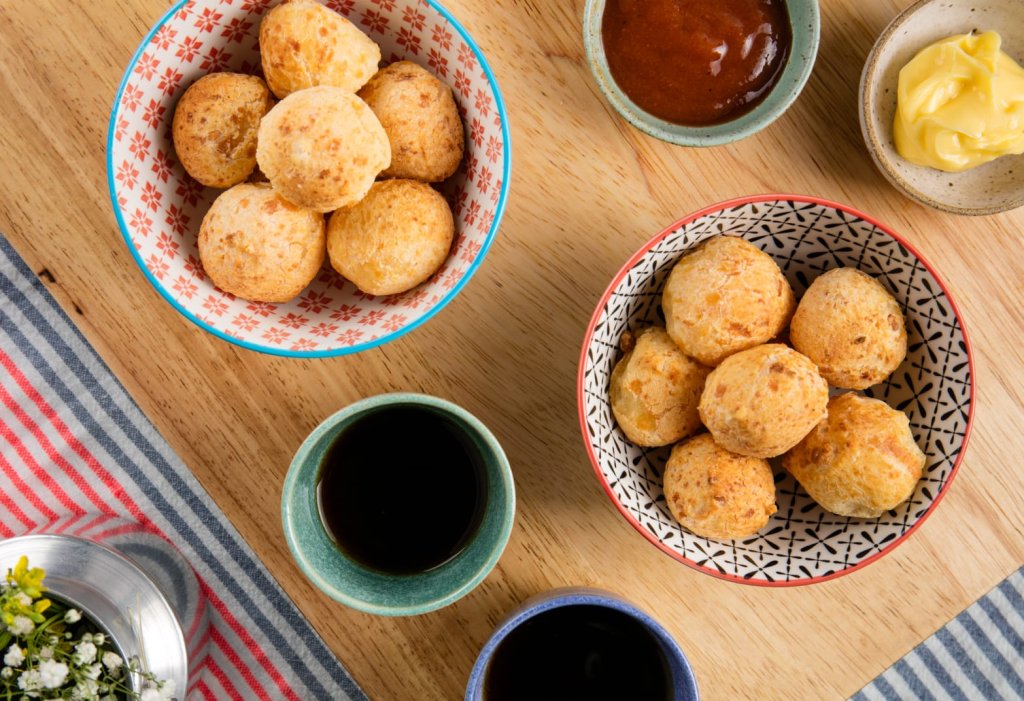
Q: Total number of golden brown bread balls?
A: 12